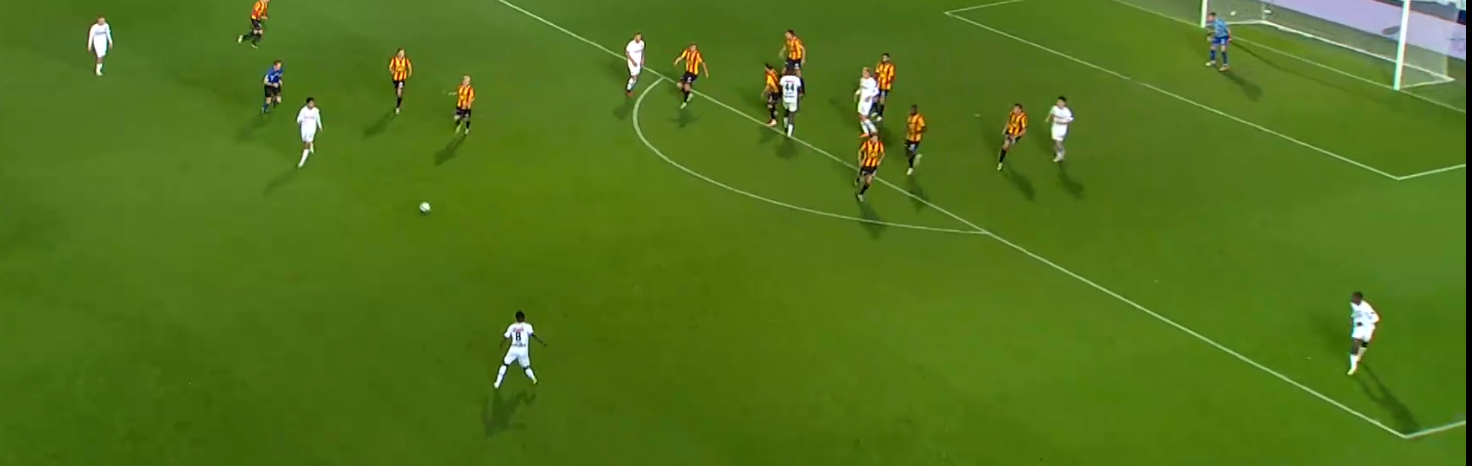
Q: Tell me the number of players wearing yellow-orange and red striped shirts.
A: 10